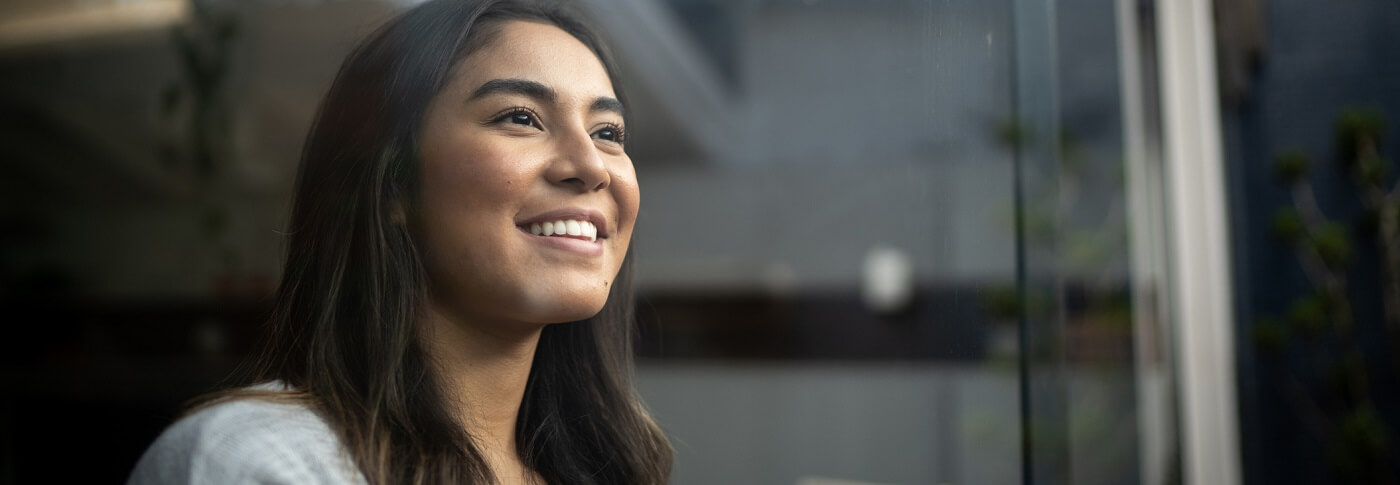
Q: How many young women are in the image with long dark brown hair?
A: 1